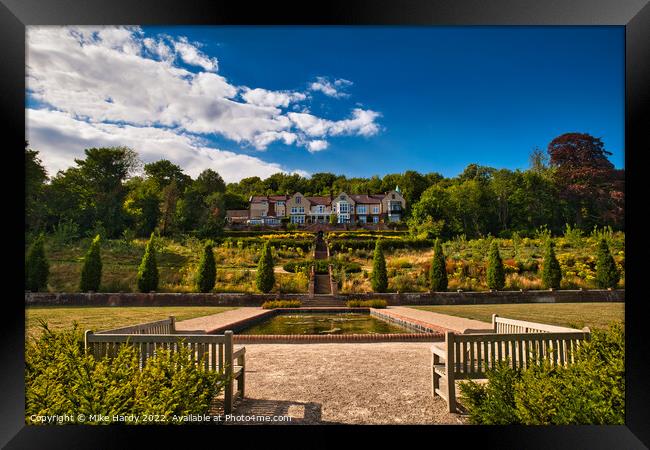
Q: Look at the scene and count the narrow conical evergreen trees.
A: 10